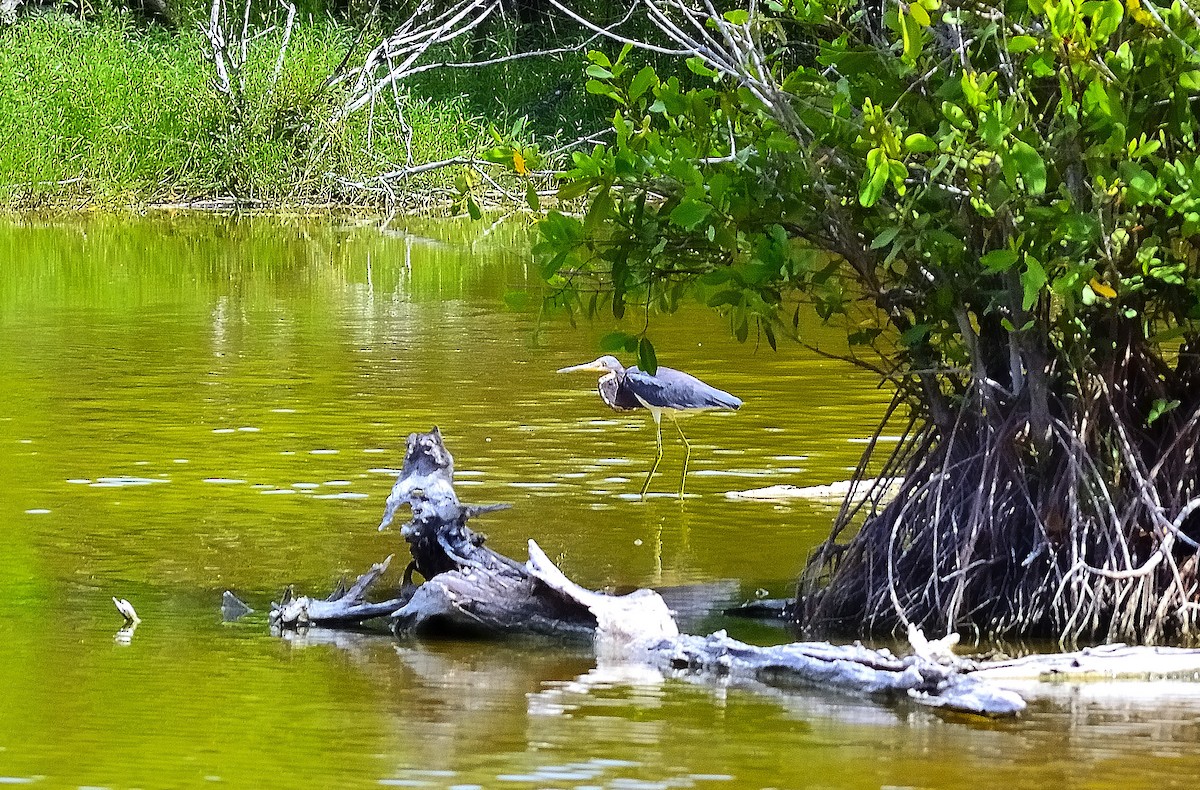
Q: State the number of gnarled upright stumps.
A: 1